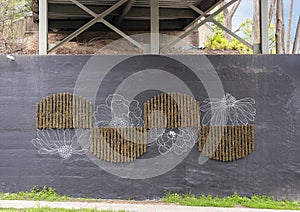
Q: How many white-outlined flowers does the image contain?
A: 4